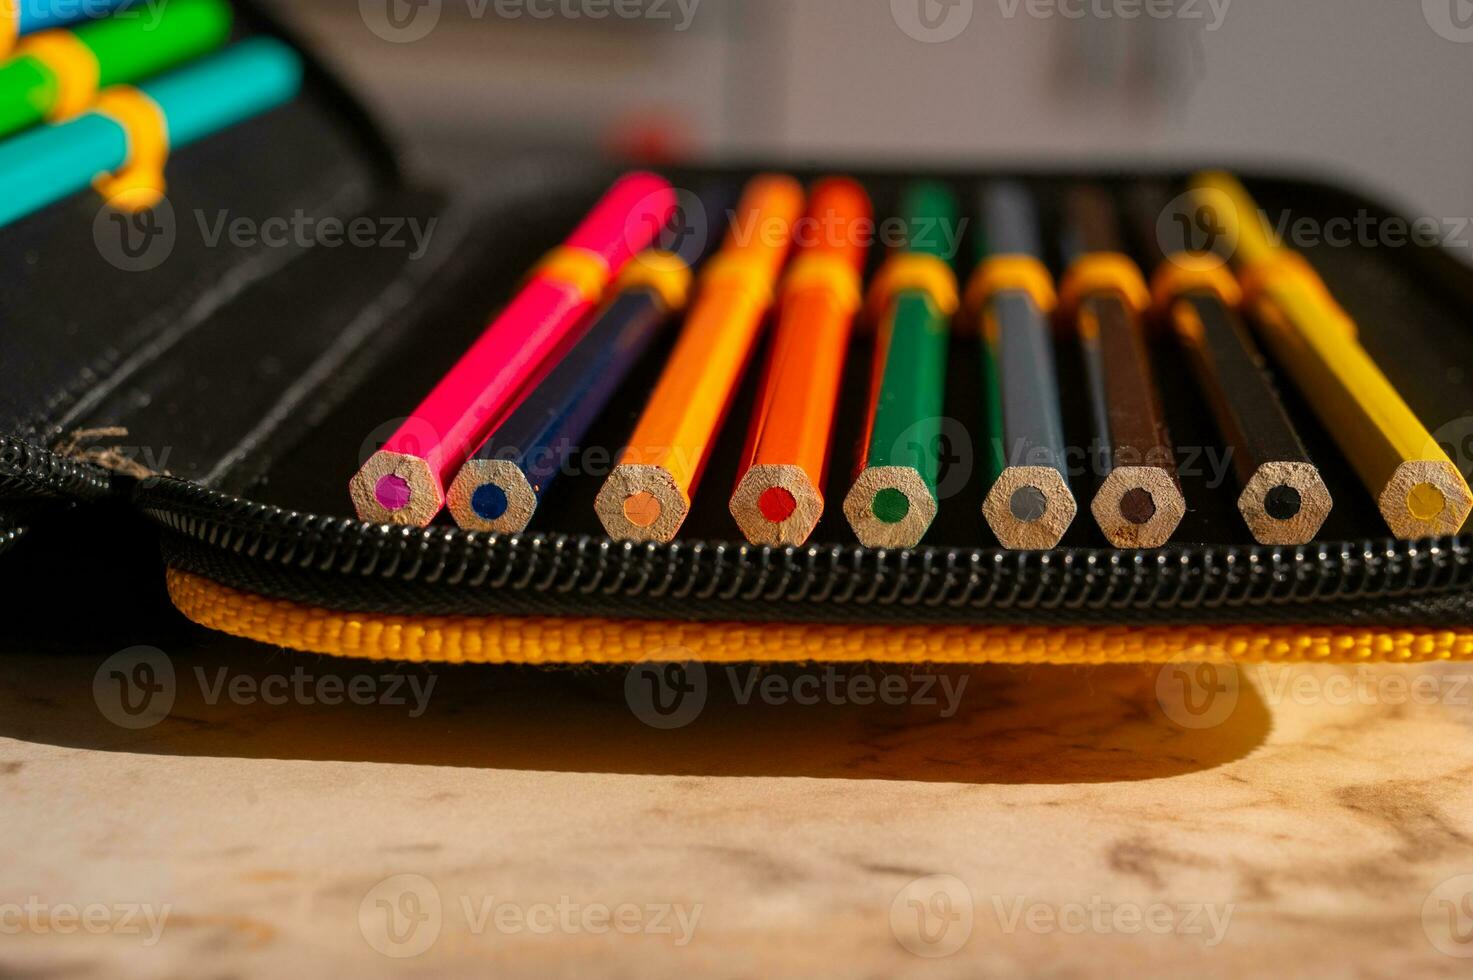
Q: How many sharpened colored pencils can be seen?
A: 0